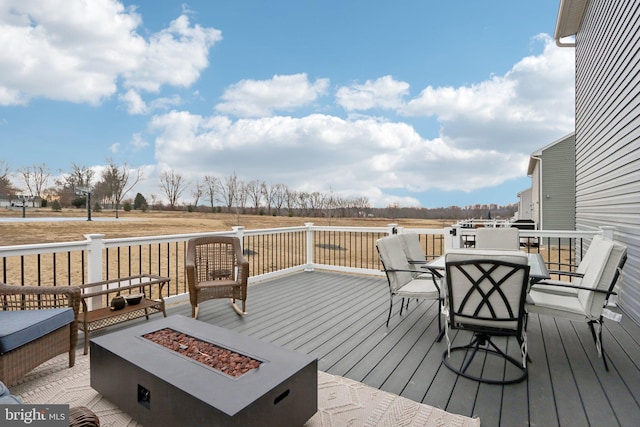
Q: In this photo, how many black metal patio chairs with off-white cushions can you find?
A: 6